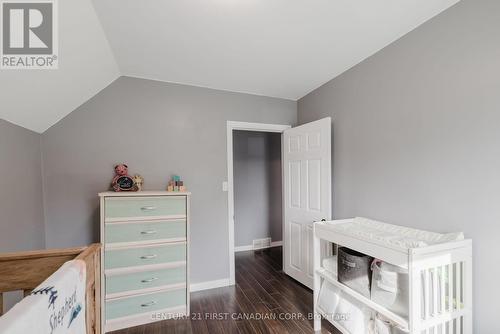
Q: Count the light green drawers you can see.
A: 5